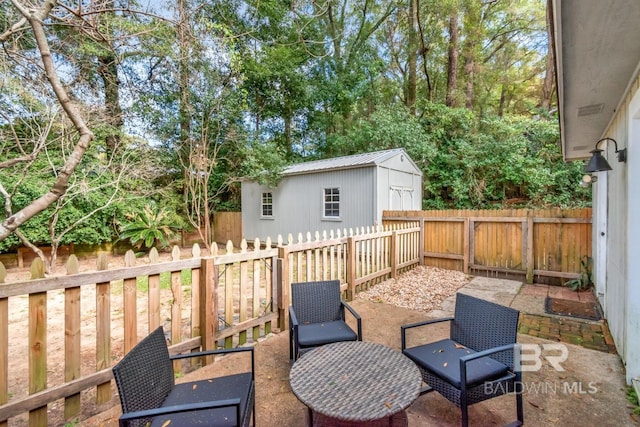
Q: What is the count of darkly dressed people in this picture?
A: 0